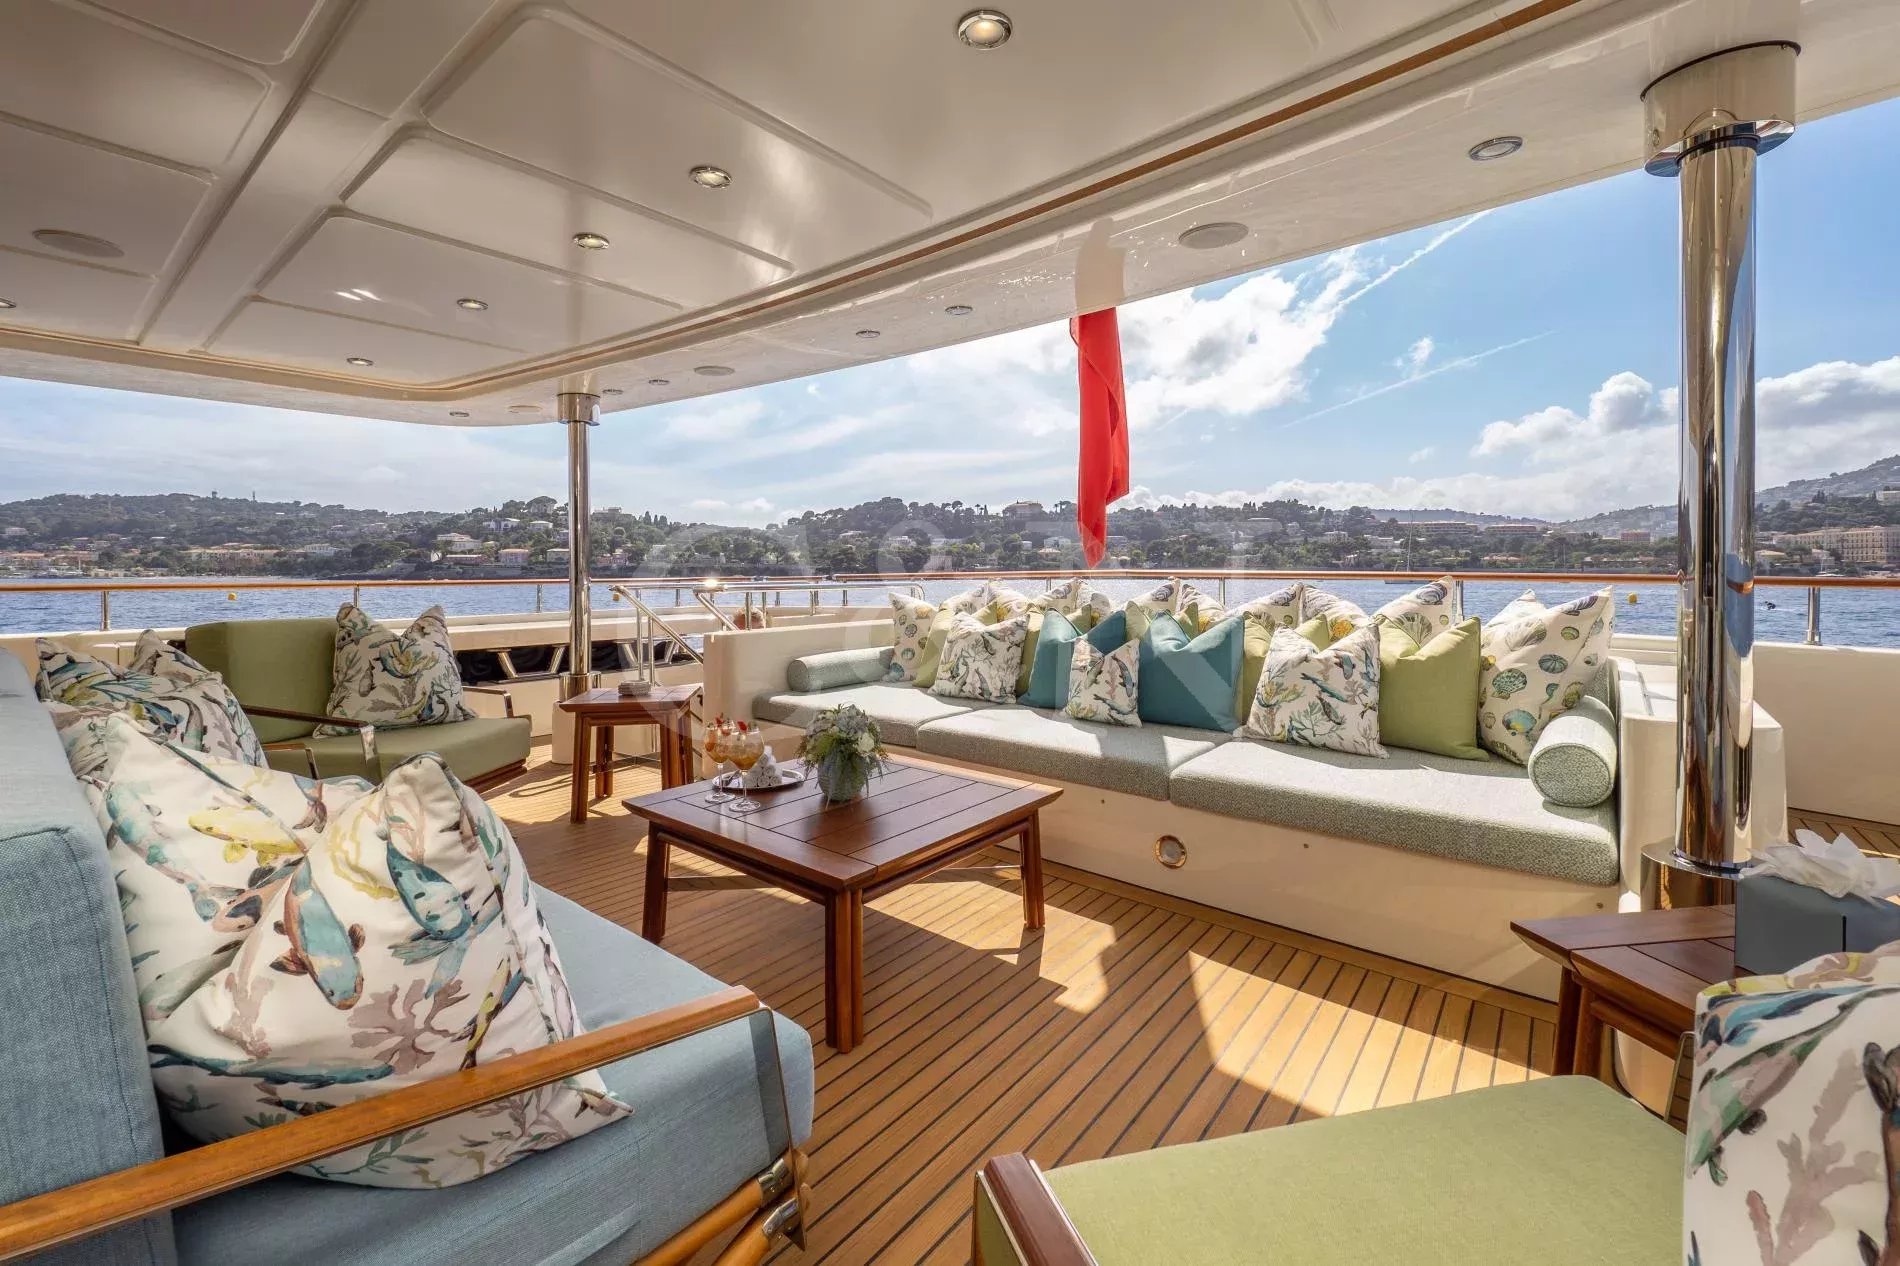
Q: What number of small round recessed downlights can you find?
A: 12